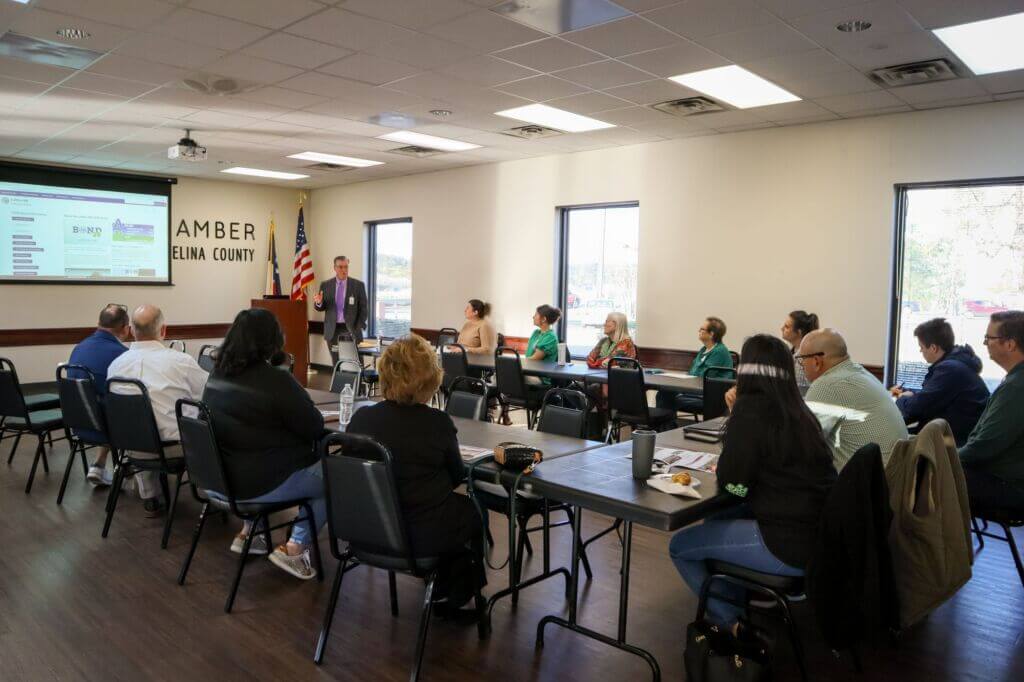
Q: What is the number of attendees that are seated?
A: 13